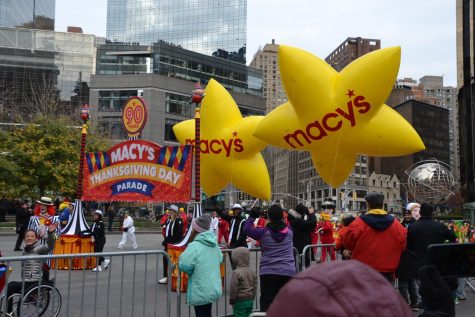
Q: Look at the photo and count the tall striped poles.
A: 2